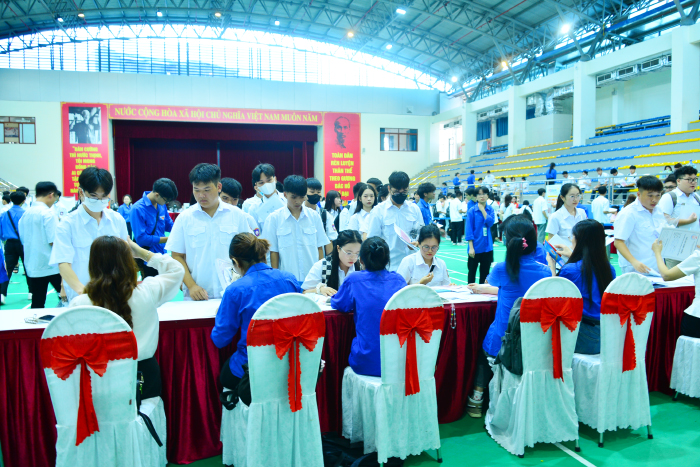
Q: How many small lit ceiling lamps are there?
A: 11